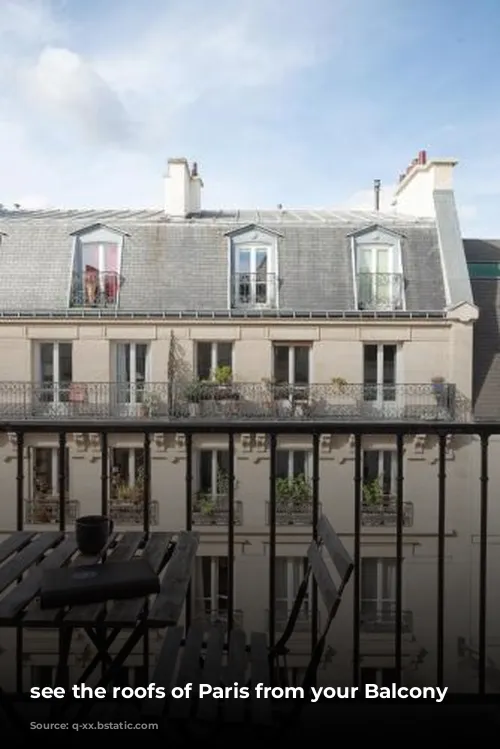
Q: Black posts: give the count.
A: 12